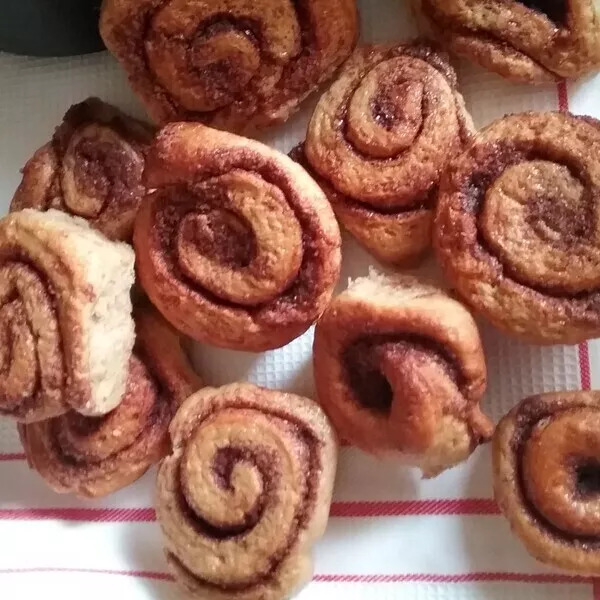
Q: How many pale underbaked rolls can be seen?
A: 0